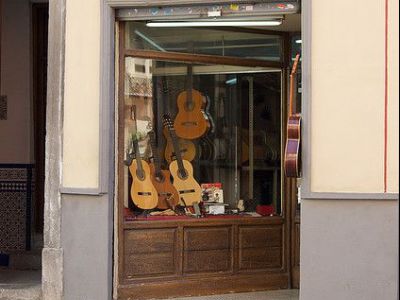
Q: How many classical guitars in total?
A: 6